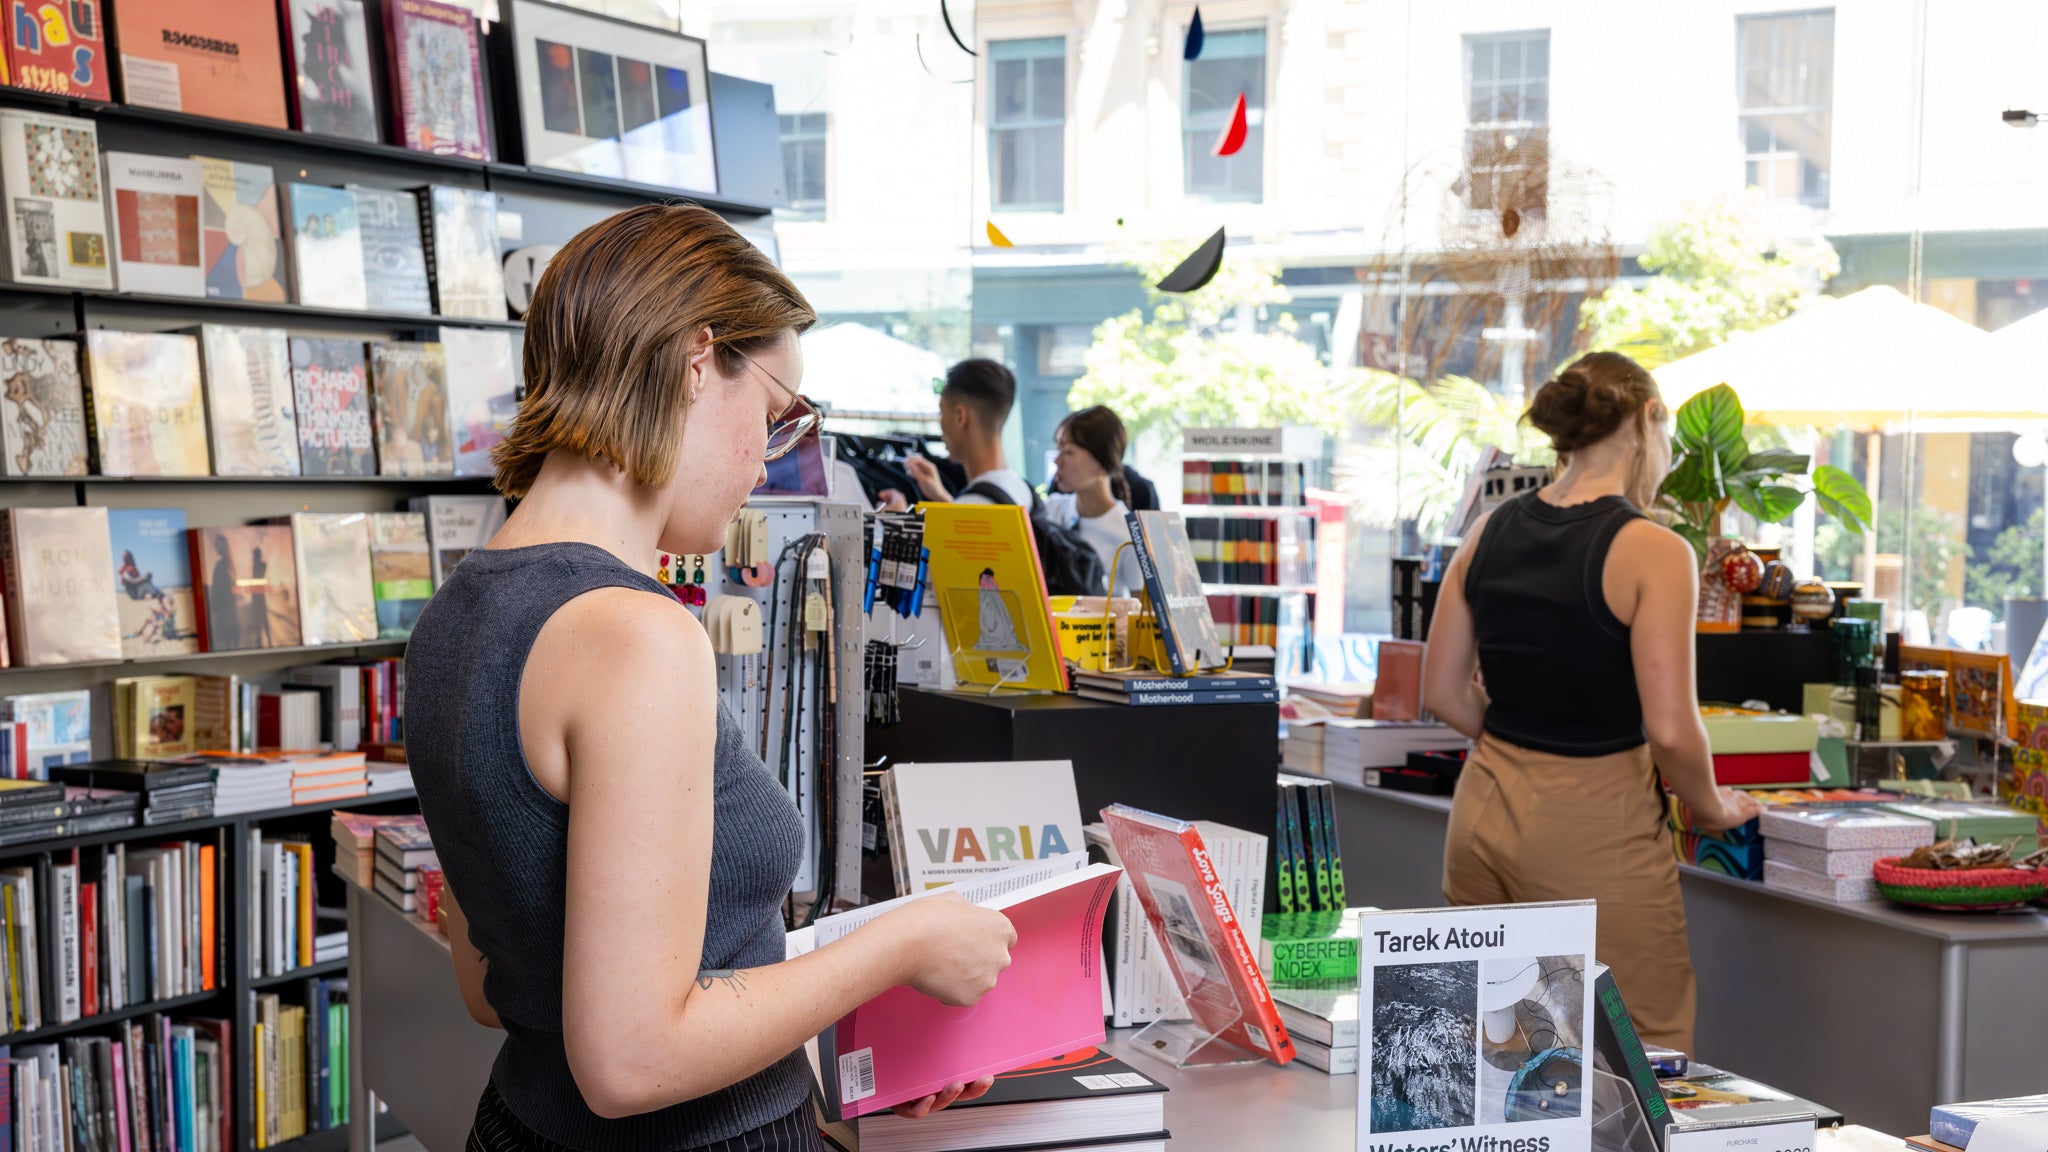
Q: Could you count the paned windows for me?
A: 5